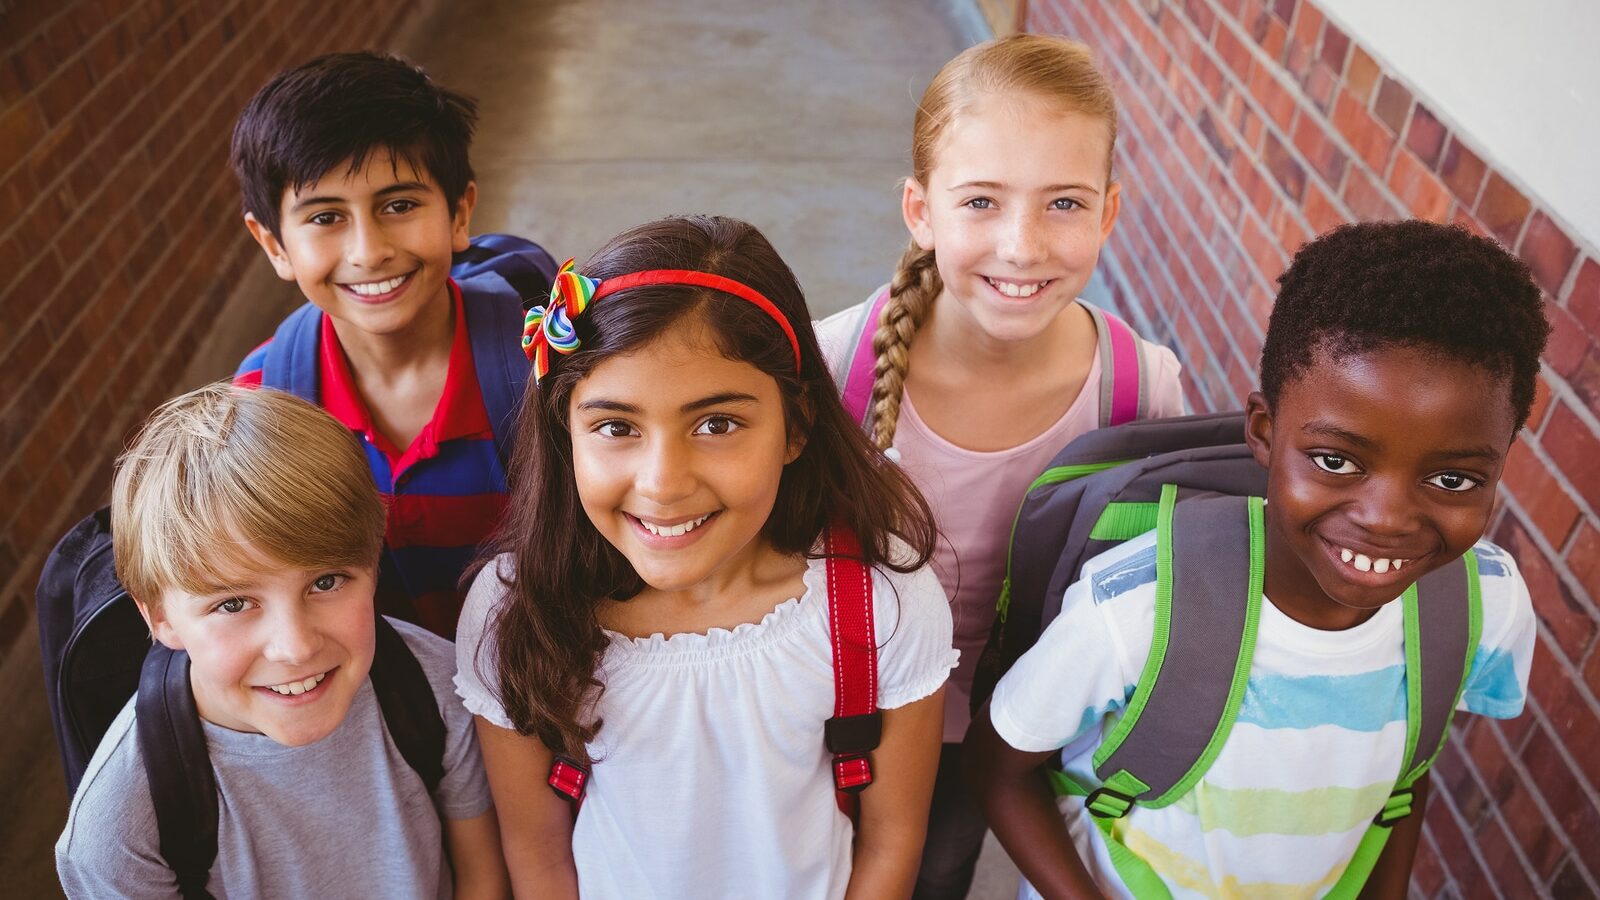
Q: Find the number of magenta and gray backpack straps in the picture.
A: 2